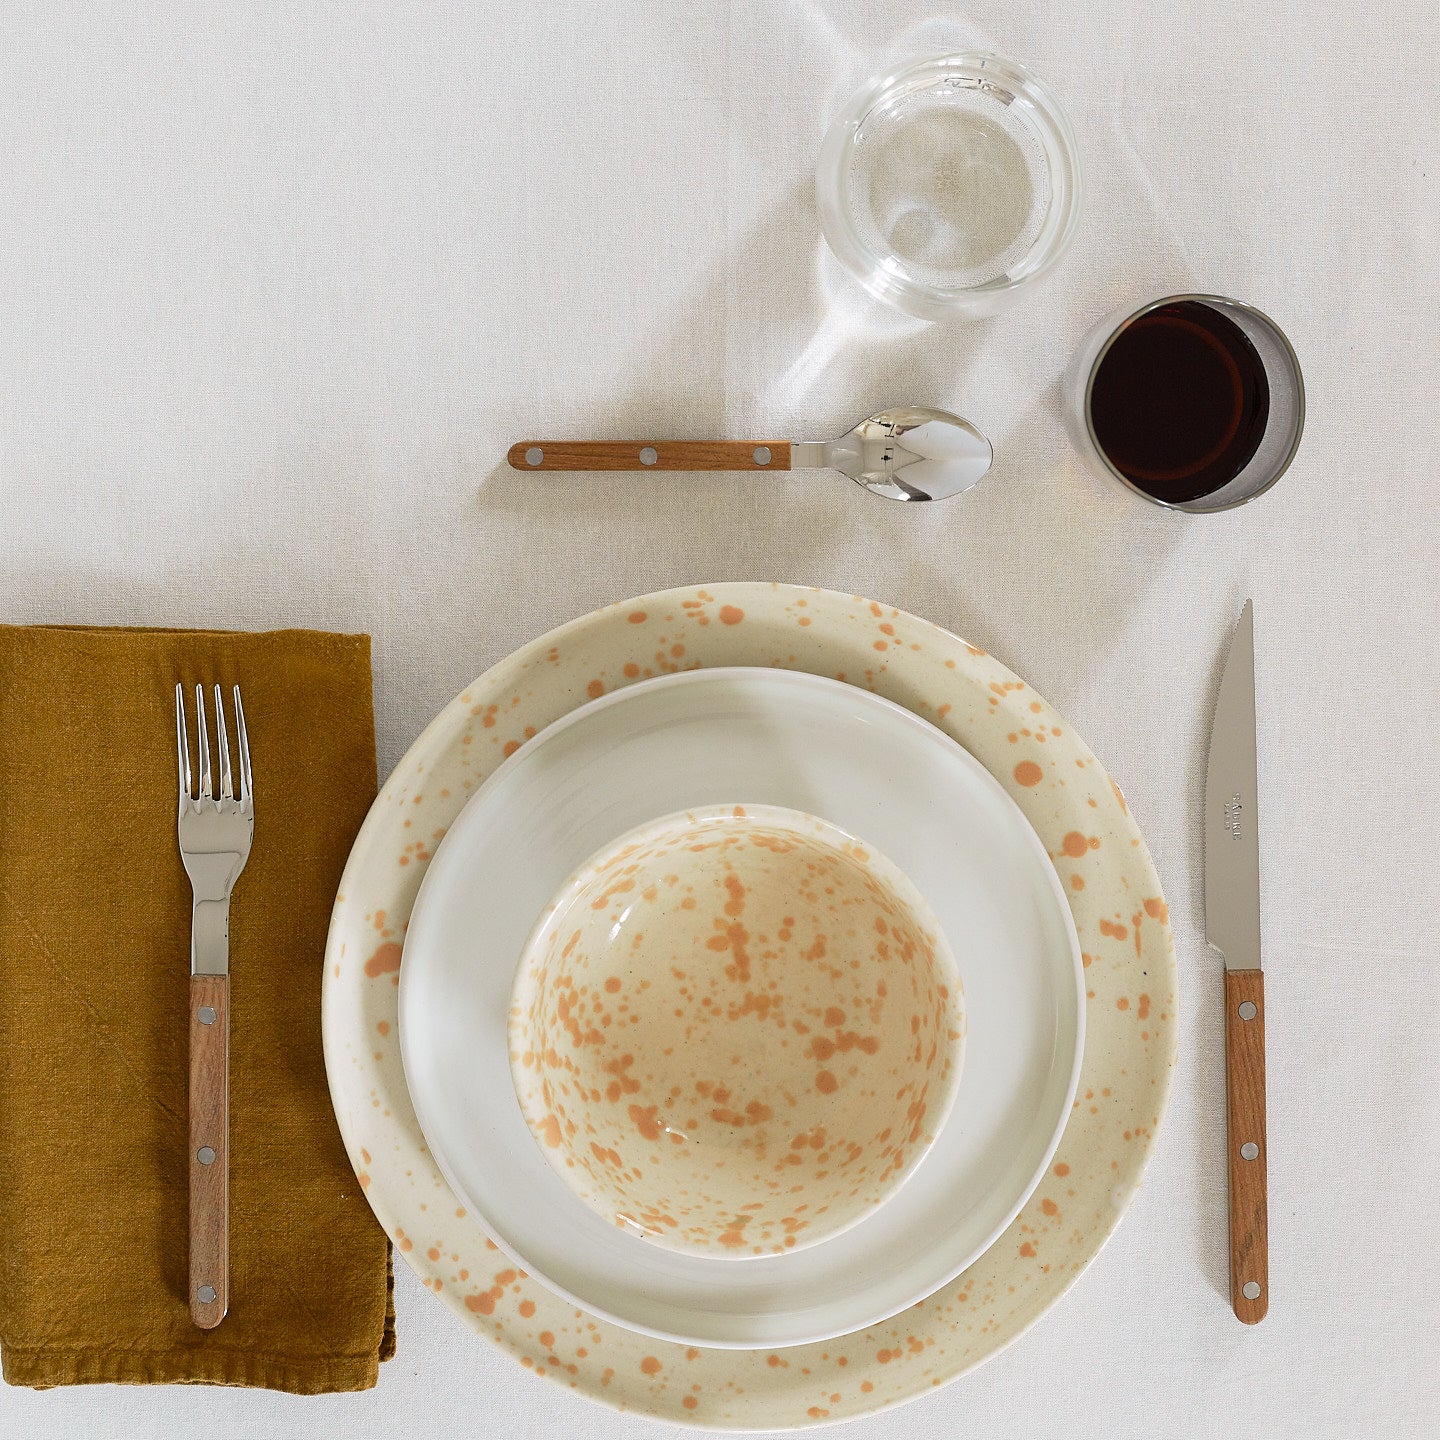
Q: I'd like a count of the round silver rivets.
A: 9